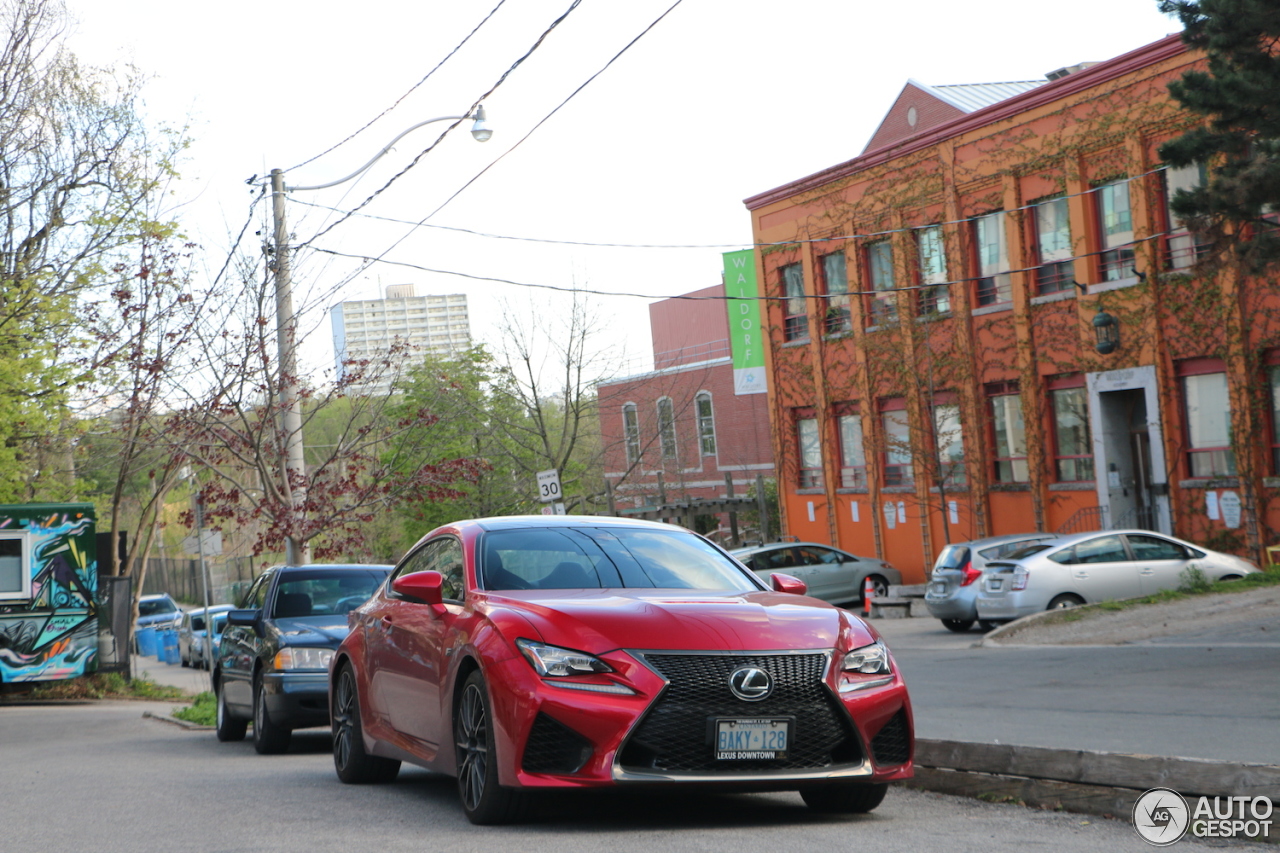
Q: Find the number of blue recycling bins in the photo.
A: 3